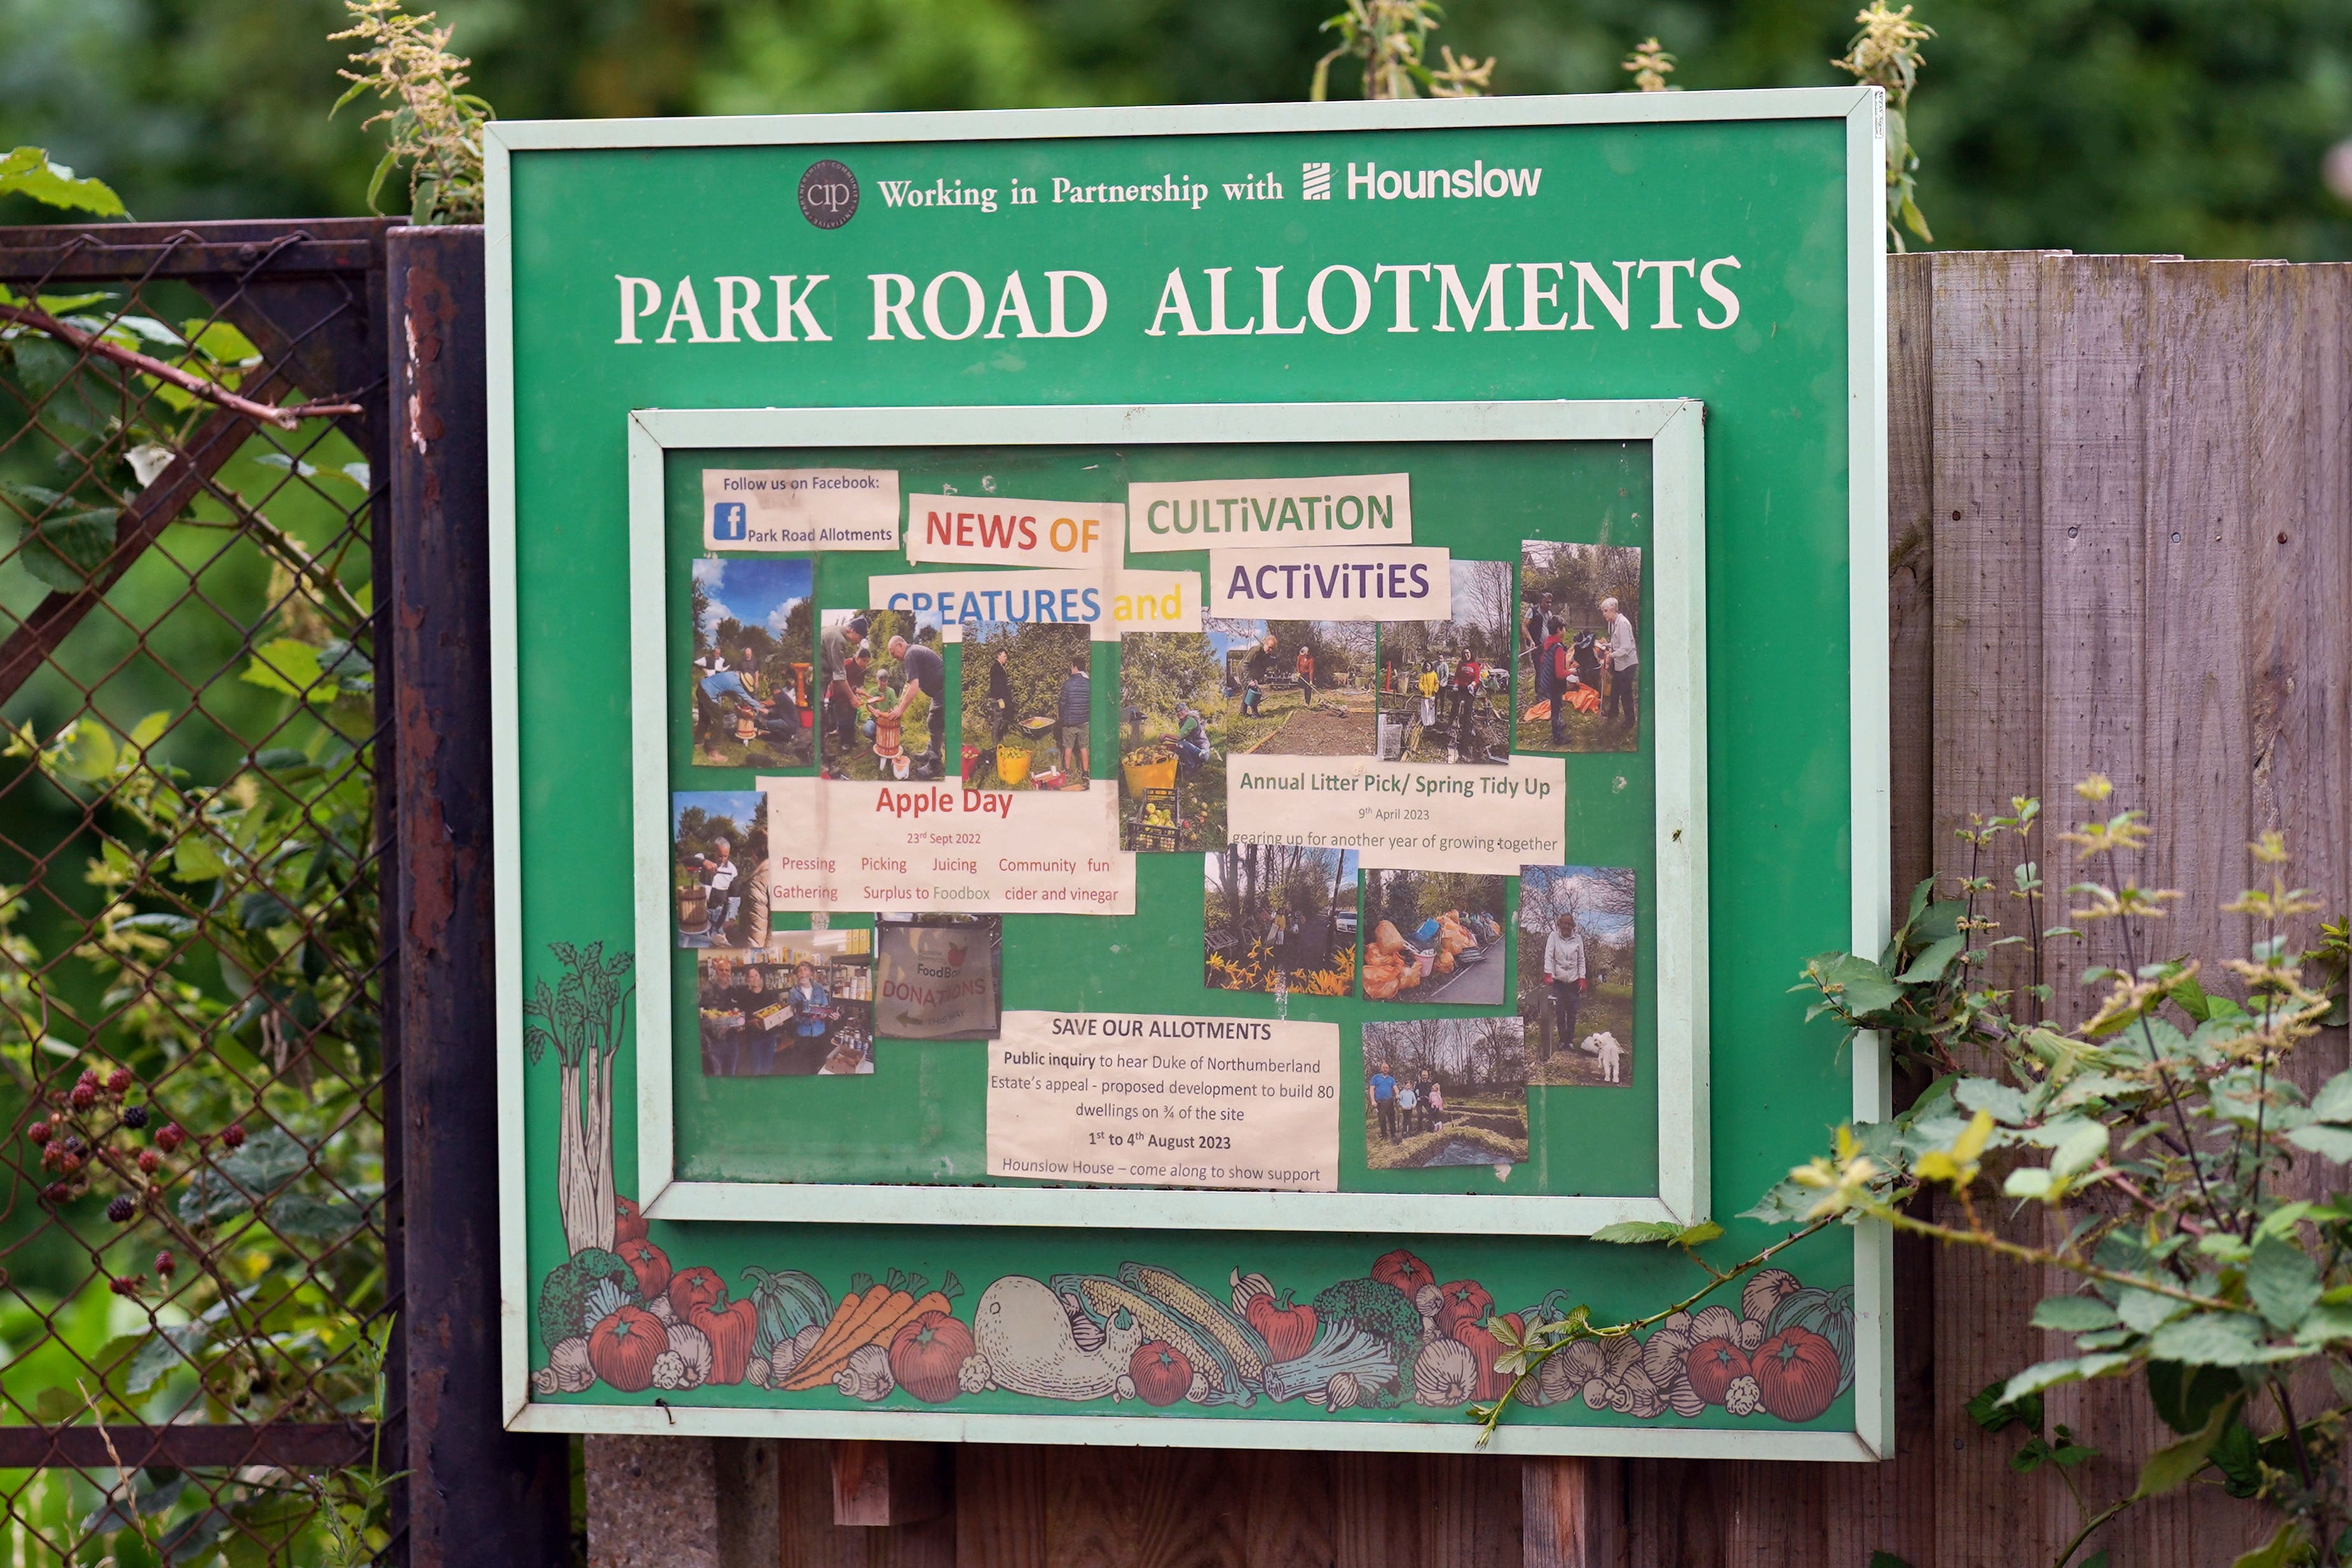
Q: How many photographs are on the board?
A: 14